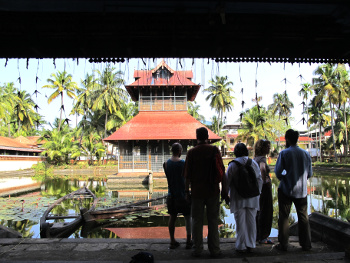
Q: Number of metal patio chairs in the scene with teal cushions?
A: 0